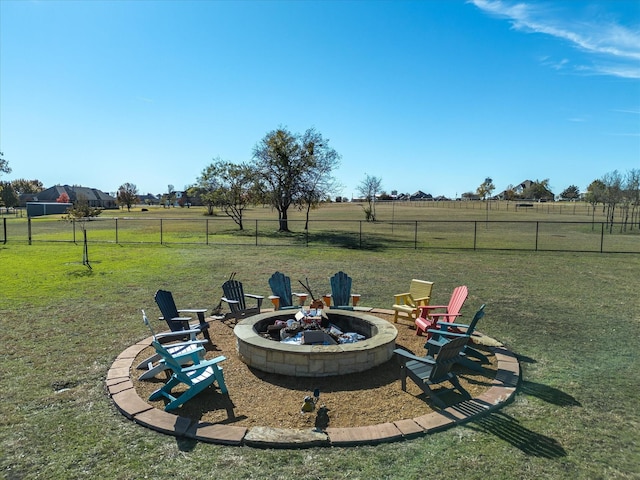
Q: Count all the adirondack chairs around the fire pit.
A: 10